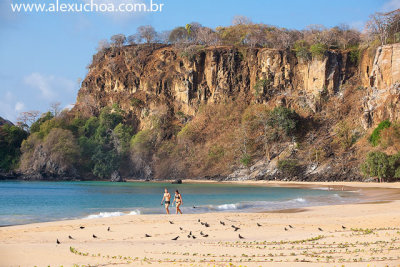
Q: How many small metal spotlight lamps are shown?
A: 0